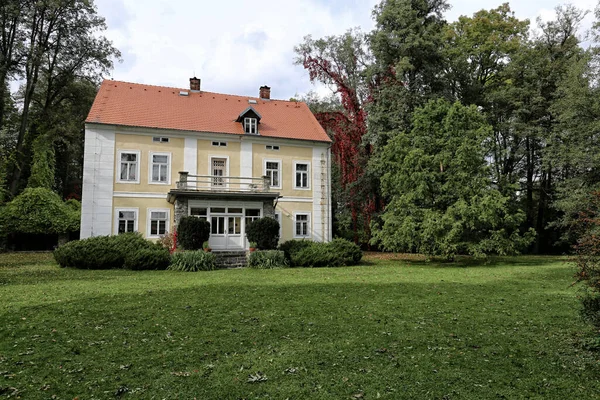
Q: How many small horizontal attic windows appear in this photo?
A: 3